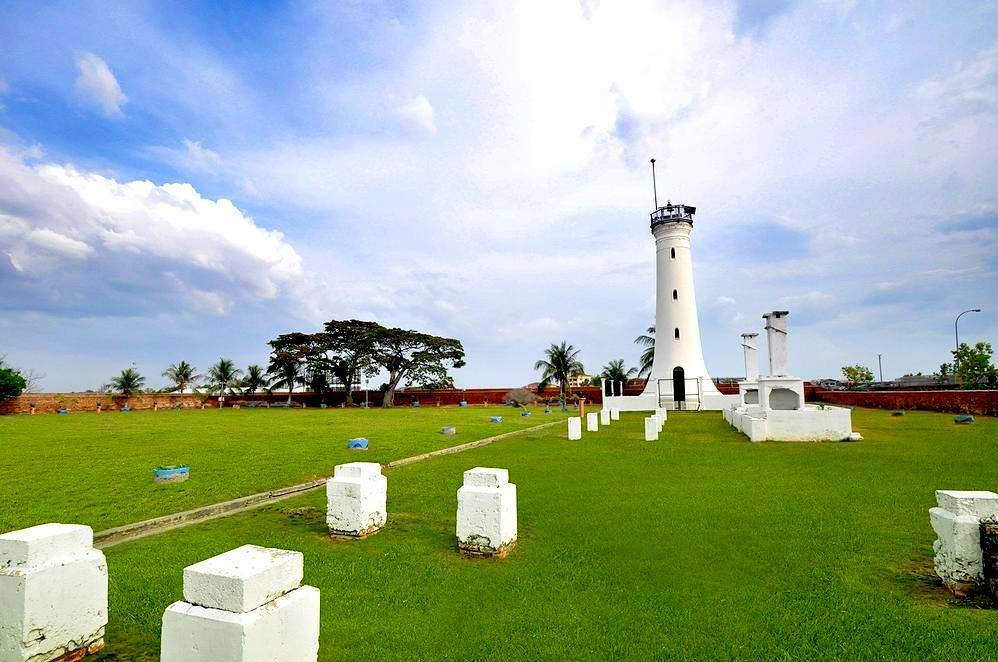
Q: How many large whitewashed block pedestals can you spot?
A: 5